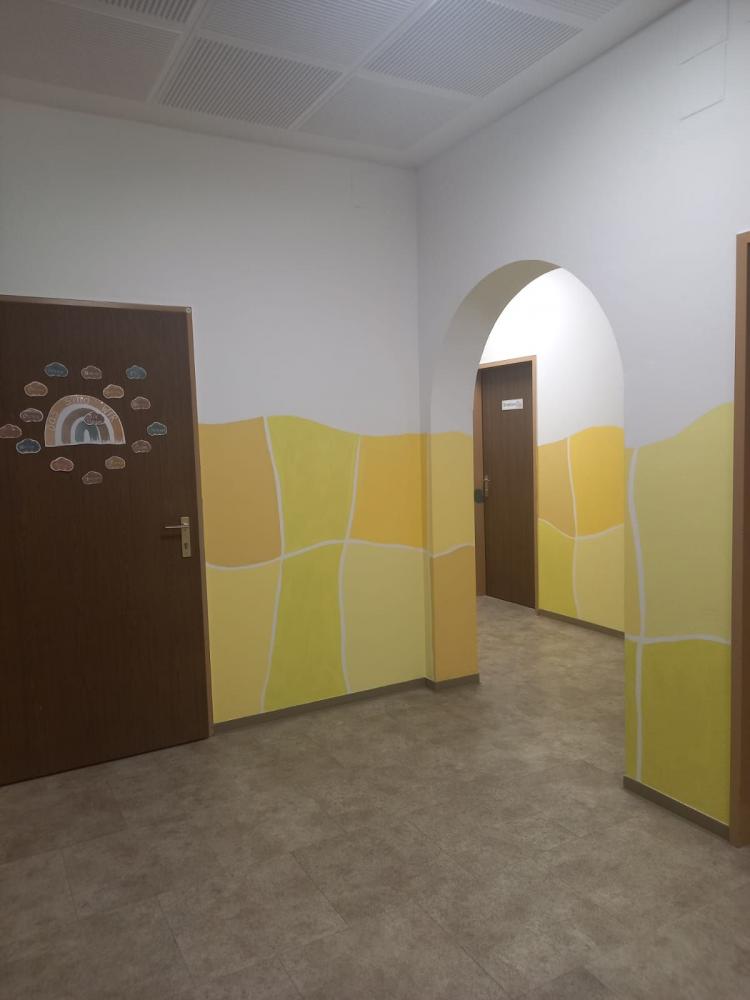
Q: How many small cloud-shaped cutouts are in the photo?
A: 15